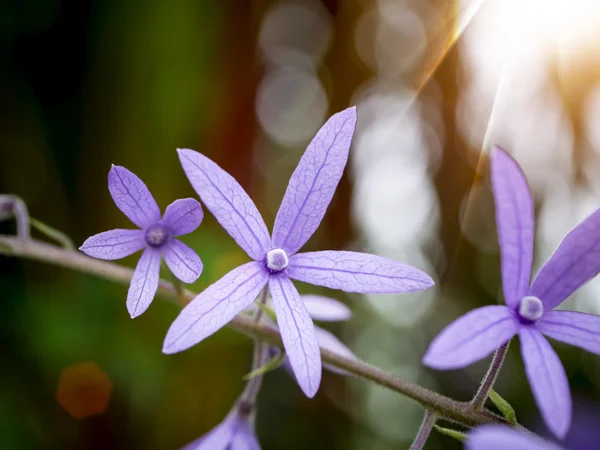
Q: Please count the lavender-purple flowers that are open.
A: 3